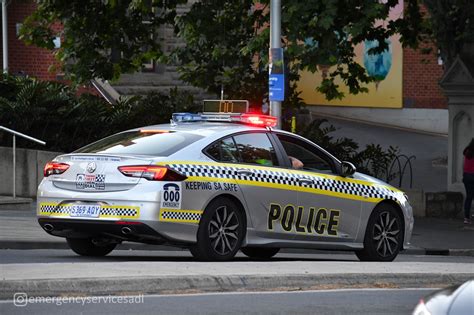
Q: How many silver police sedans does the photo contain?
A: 1